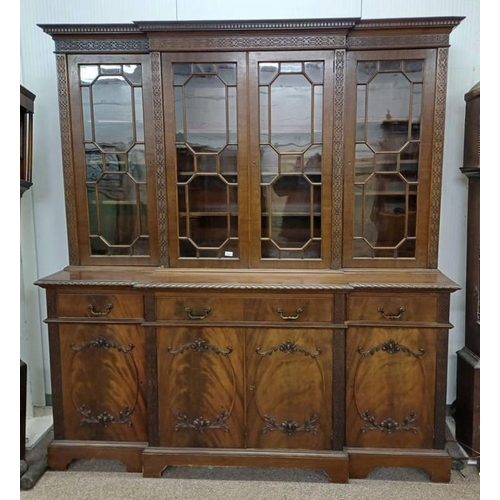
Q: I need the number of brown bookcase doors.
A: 8